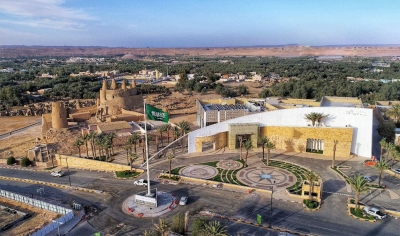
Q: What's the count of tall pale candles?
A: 0